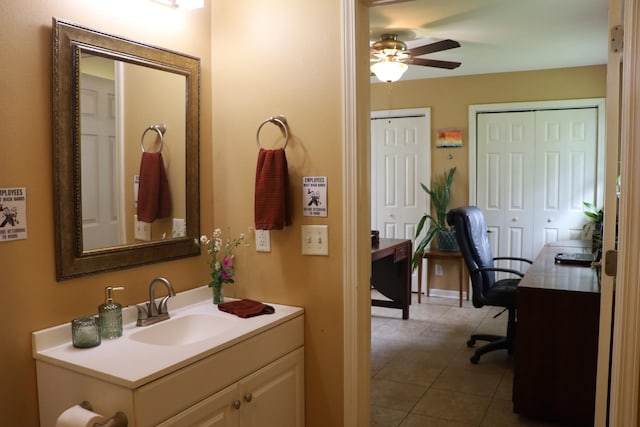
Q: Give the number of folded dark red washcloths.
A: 1